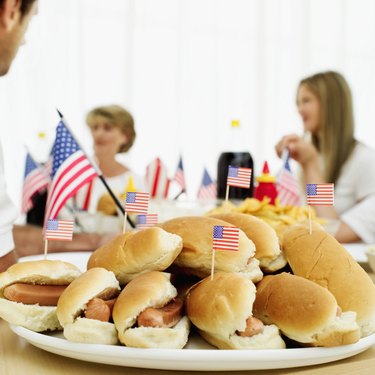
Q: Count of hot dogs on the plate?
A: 9